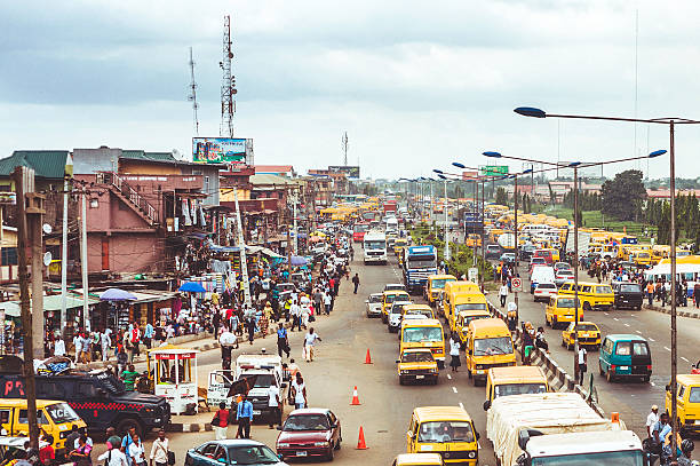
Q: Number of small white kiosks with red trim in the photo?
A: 1